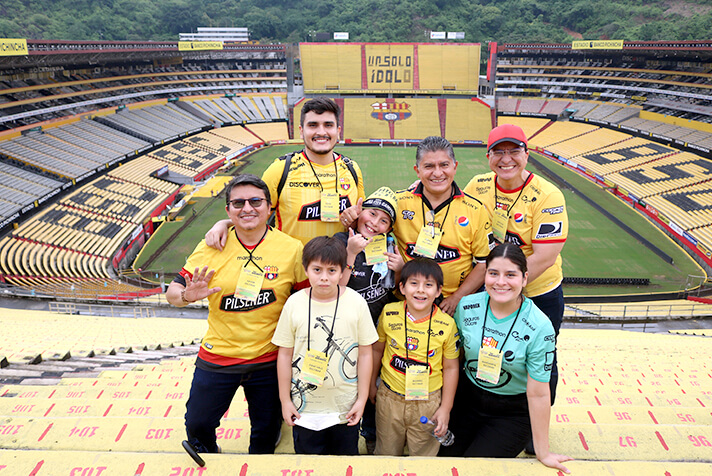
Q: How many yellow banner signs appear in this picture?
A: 3